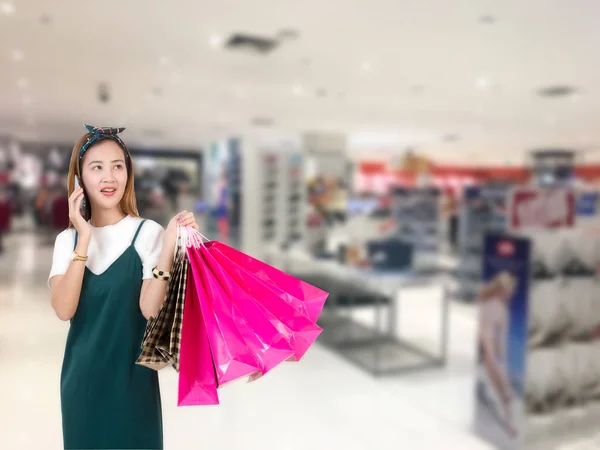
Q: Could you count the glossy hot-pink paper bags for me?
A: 5